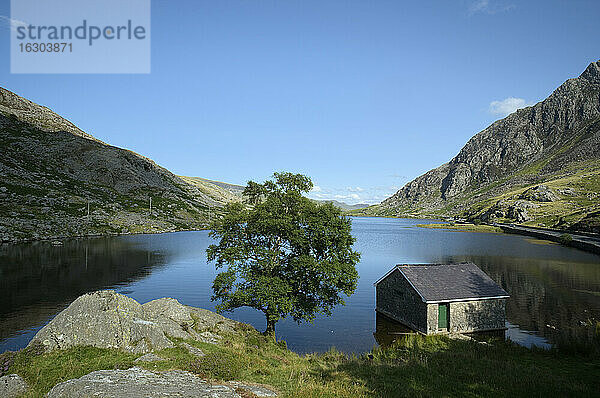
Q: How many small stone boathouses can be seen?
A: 1